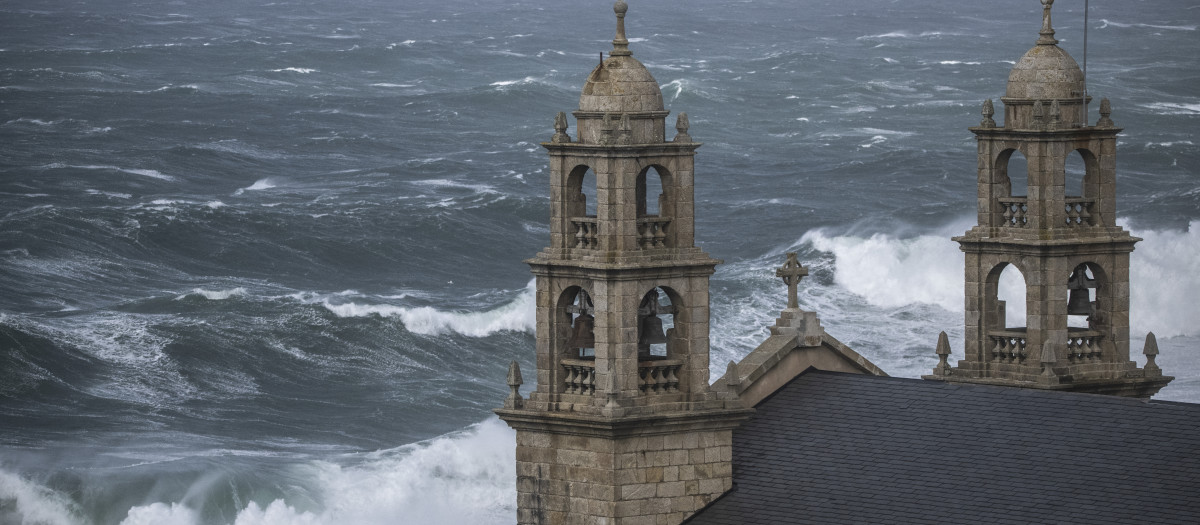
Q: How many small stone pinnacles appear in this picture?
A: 14